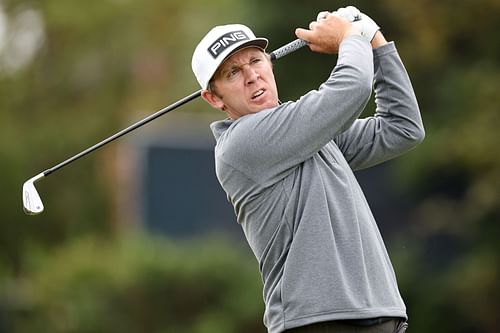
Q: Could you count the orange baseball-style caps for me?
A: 0